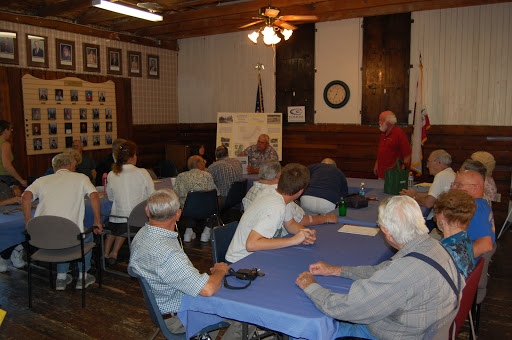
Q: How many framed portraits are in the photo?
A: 7